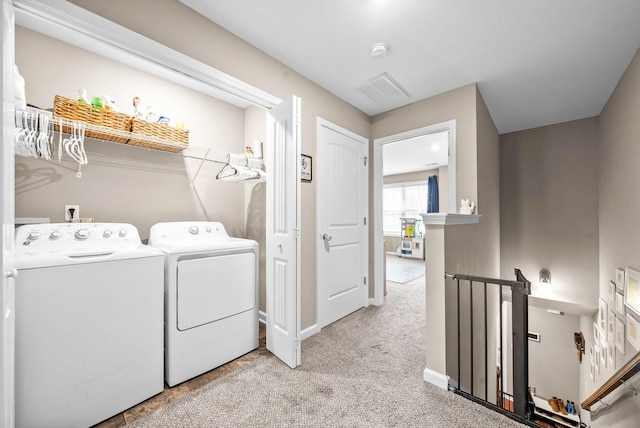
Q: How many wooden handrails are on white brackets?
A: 1